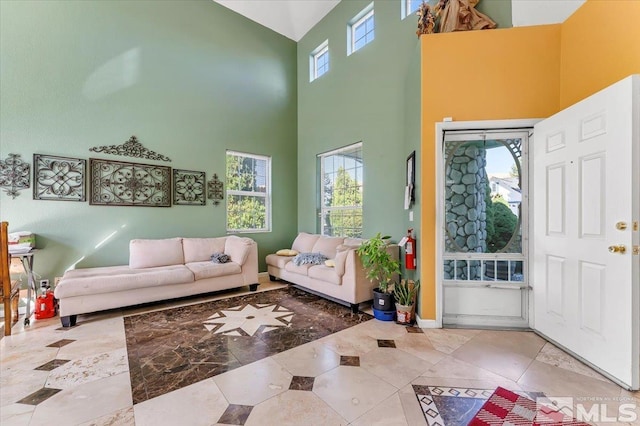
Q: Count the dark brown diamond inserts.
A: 9